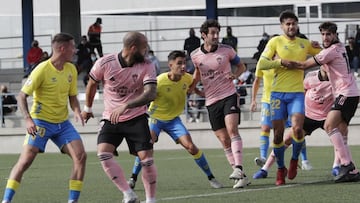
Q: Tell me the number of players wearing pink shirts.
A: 4